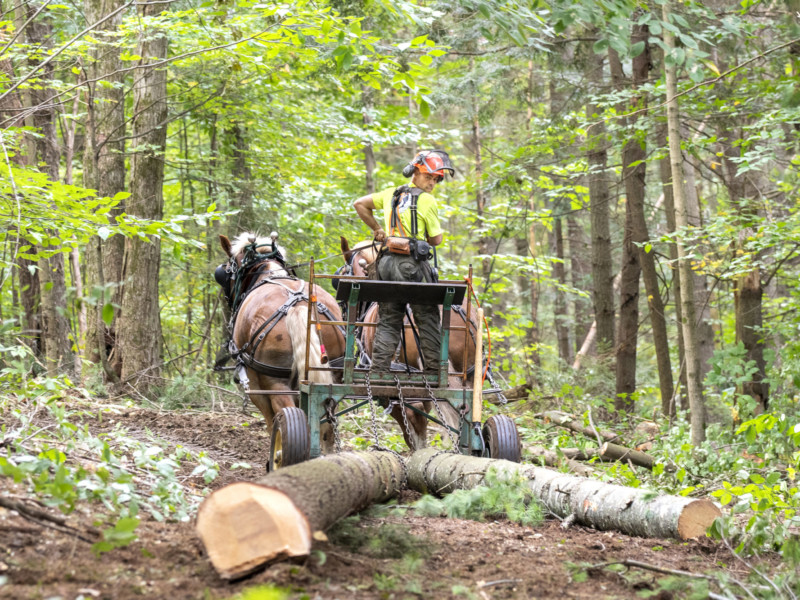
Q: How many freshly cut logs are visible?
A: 2